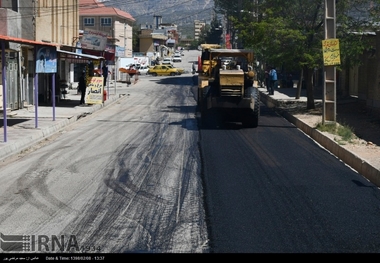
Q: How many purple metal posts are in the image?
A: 3